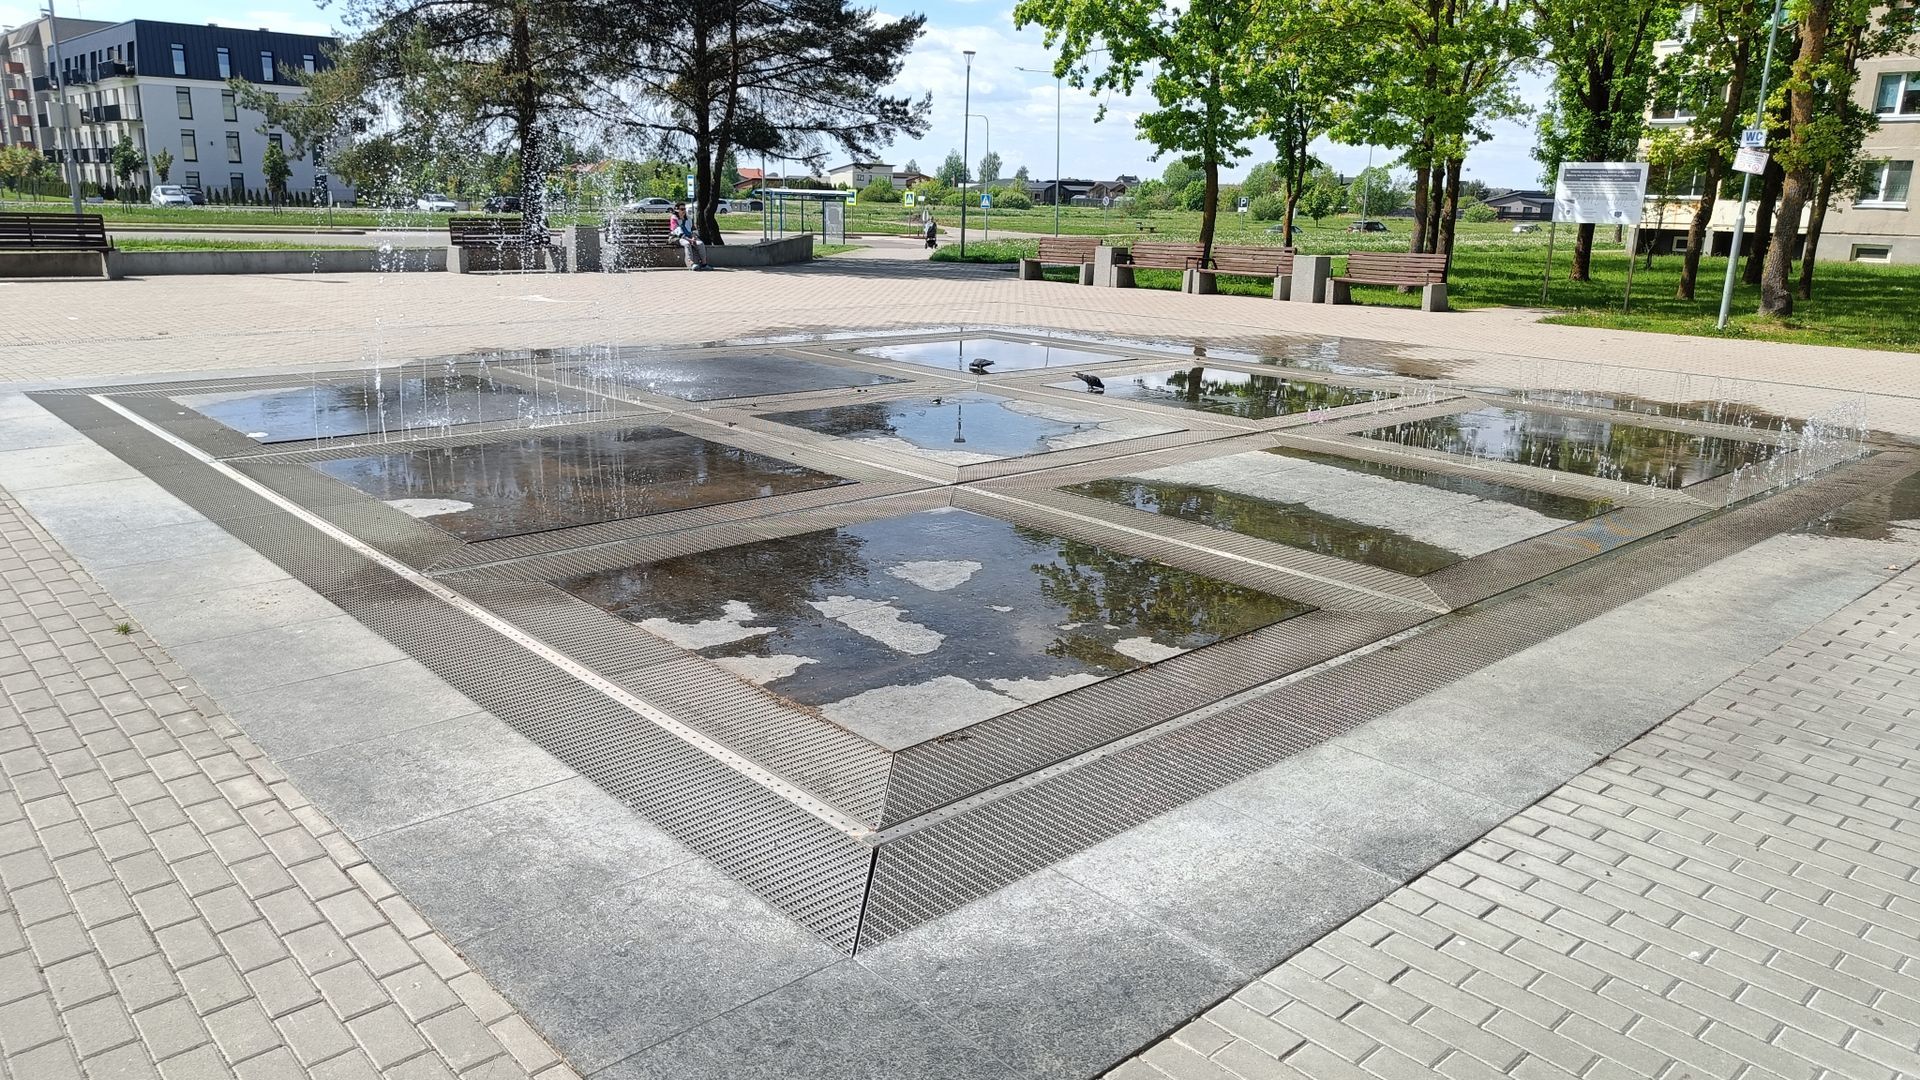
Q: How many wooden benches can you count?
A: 7